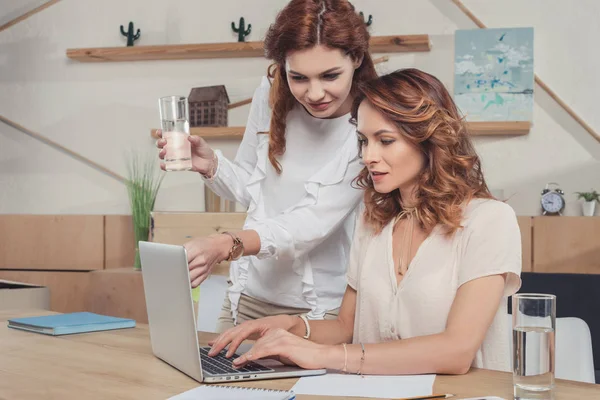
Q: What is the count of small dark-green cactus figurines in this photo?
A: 3